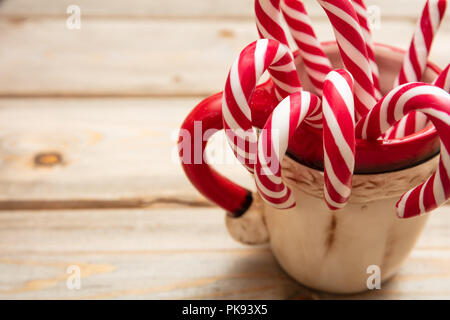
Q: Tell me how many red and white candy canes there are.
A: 10